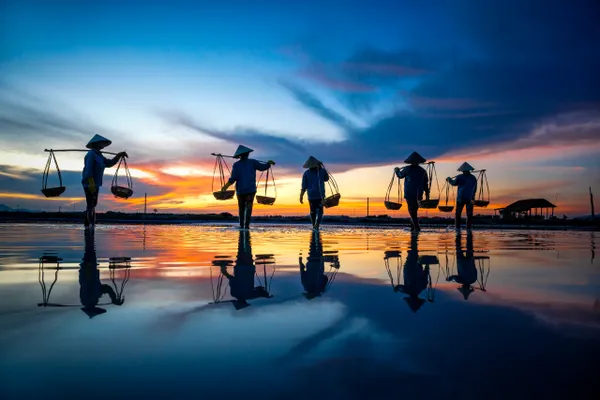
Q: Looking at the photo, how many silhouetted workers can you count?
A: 5